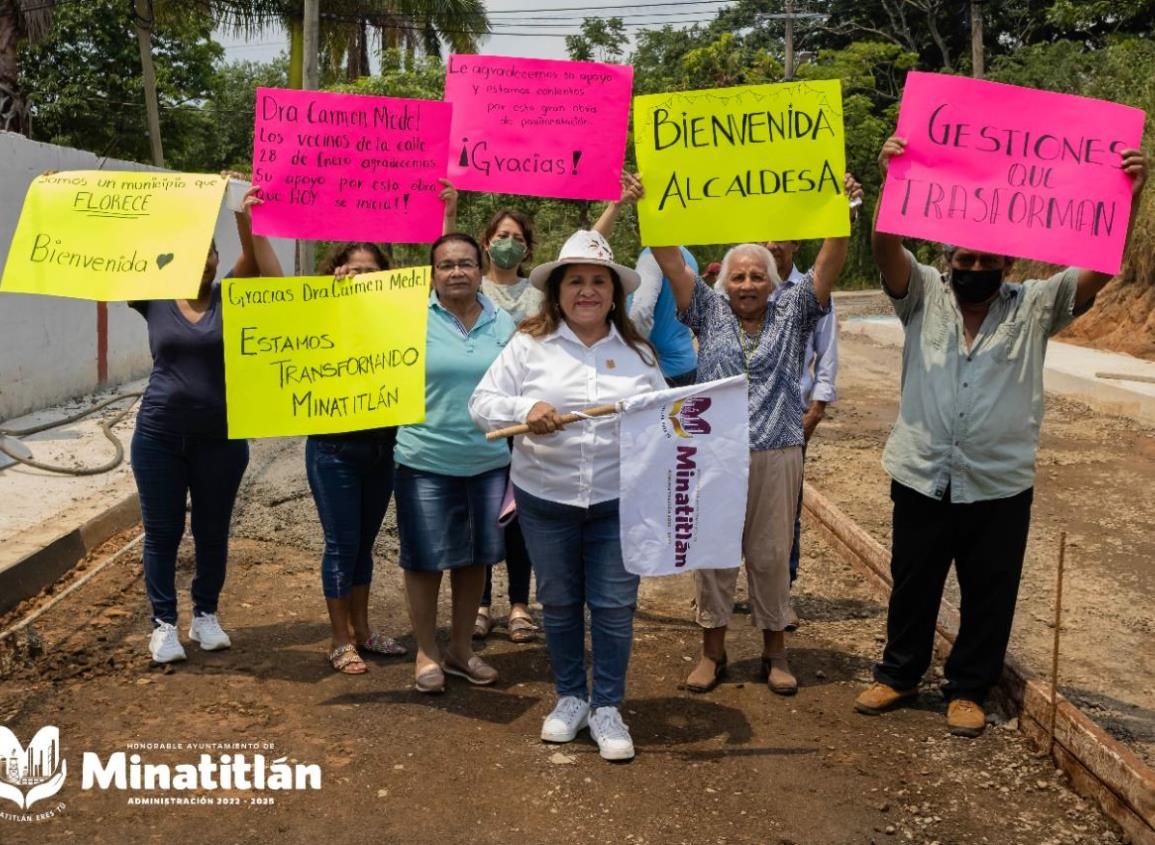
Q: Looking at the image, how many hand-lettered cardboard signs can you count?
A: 6